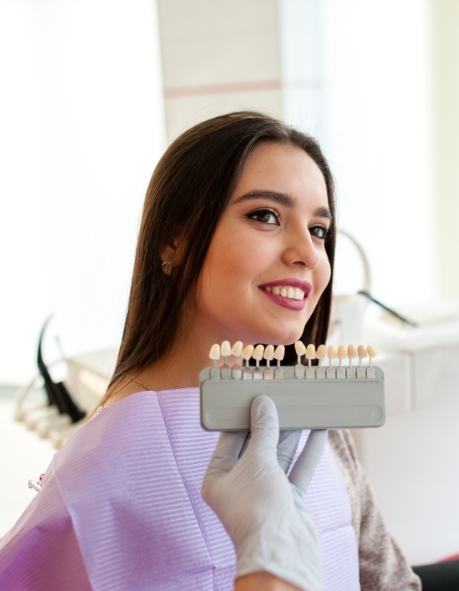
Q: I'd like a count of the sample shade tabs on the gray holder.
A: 15